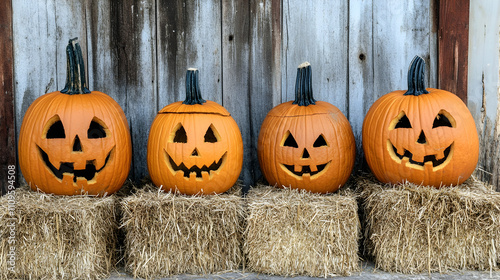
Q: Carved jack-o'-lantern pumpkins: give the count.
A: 4